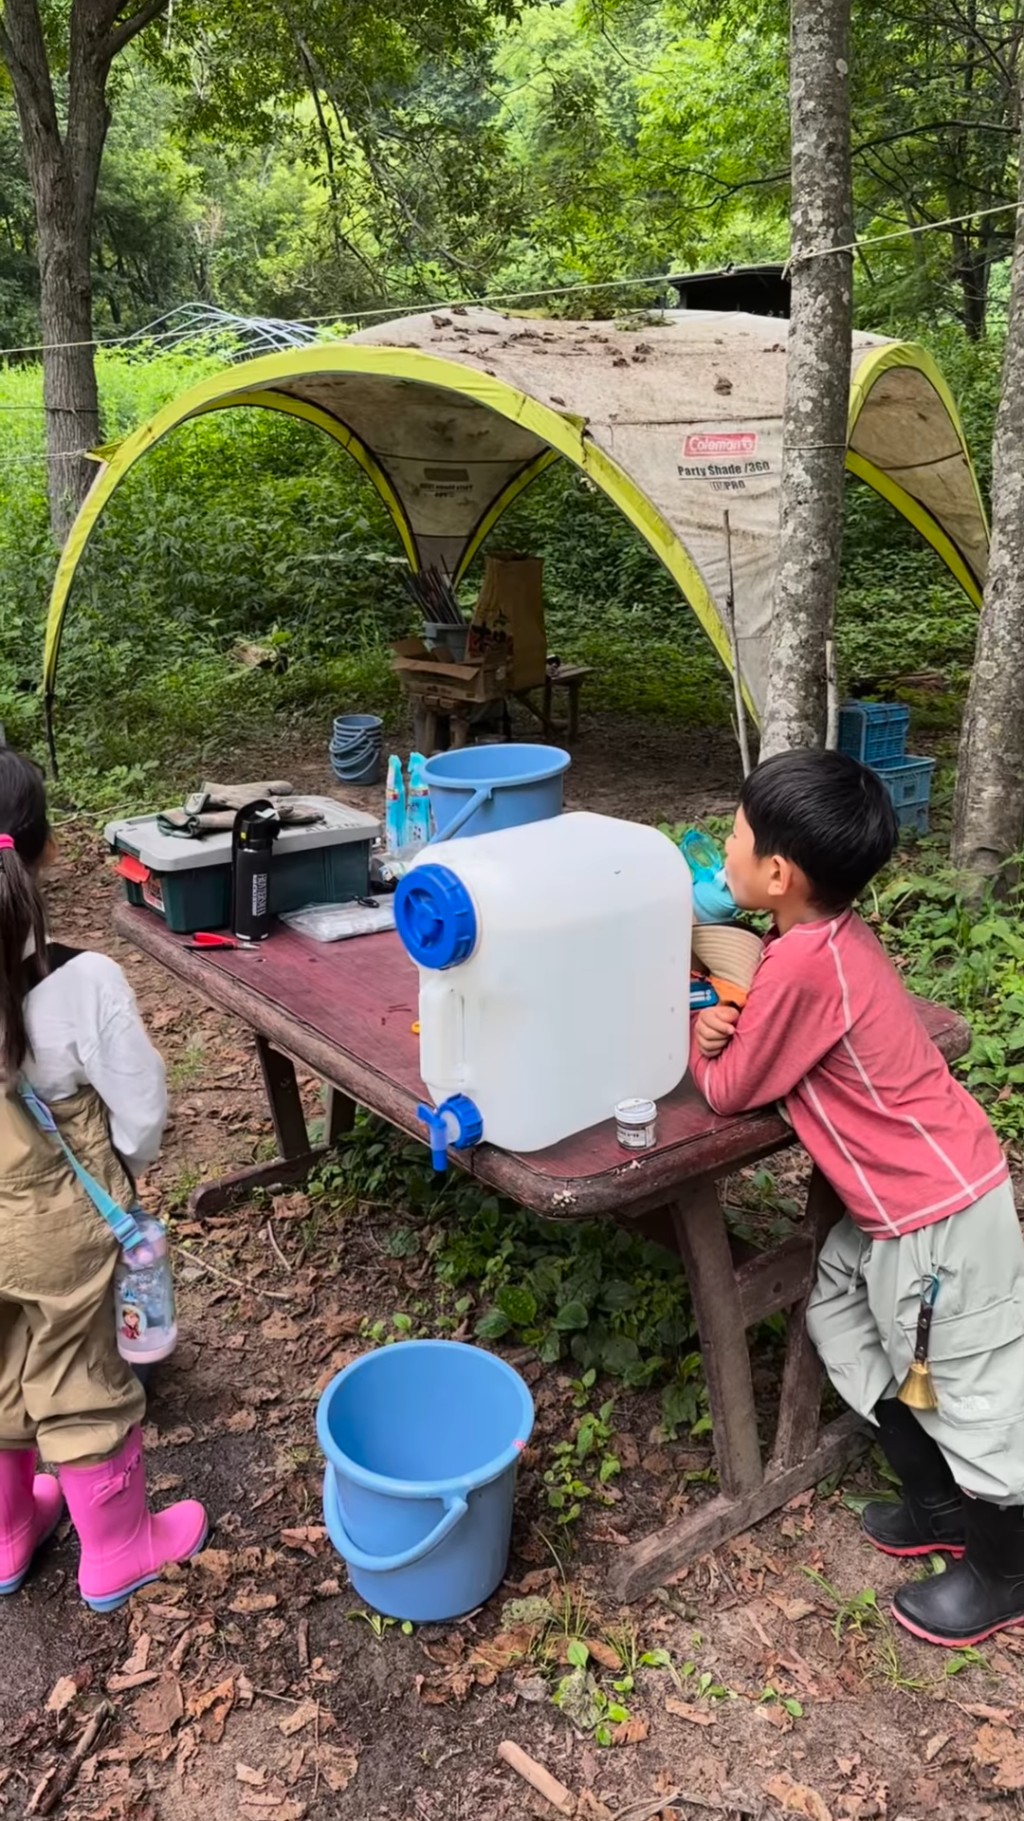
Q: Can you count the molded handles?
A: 1